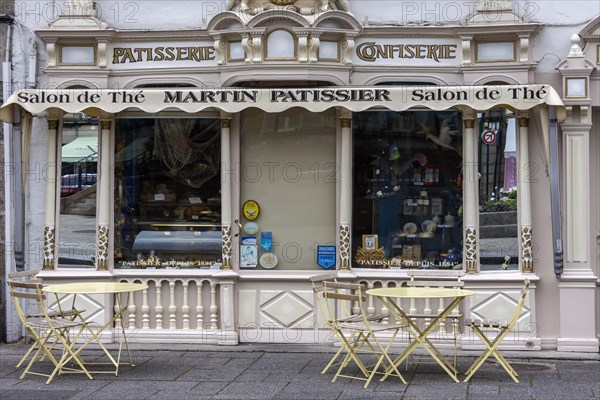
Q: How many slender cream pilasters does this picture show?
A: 6